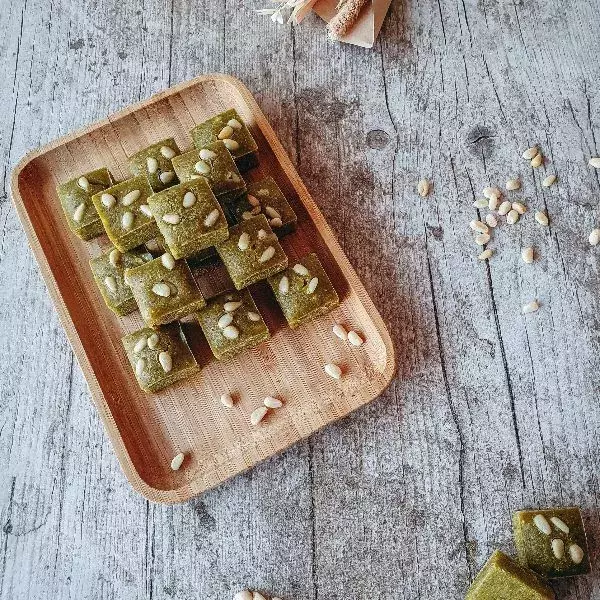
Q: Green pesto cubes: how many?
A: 15